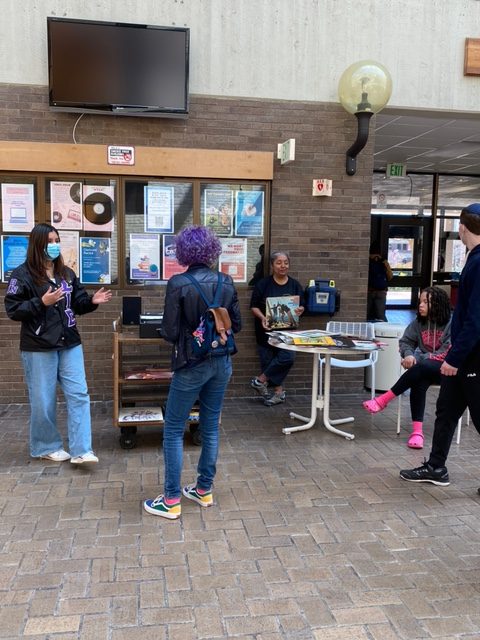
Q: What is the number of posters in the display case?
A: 12